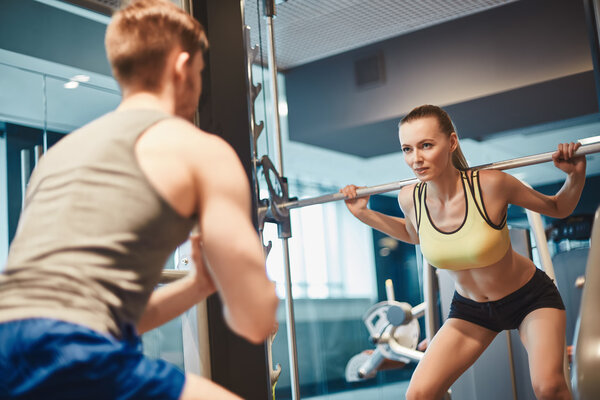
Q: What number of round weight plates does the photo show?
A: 0